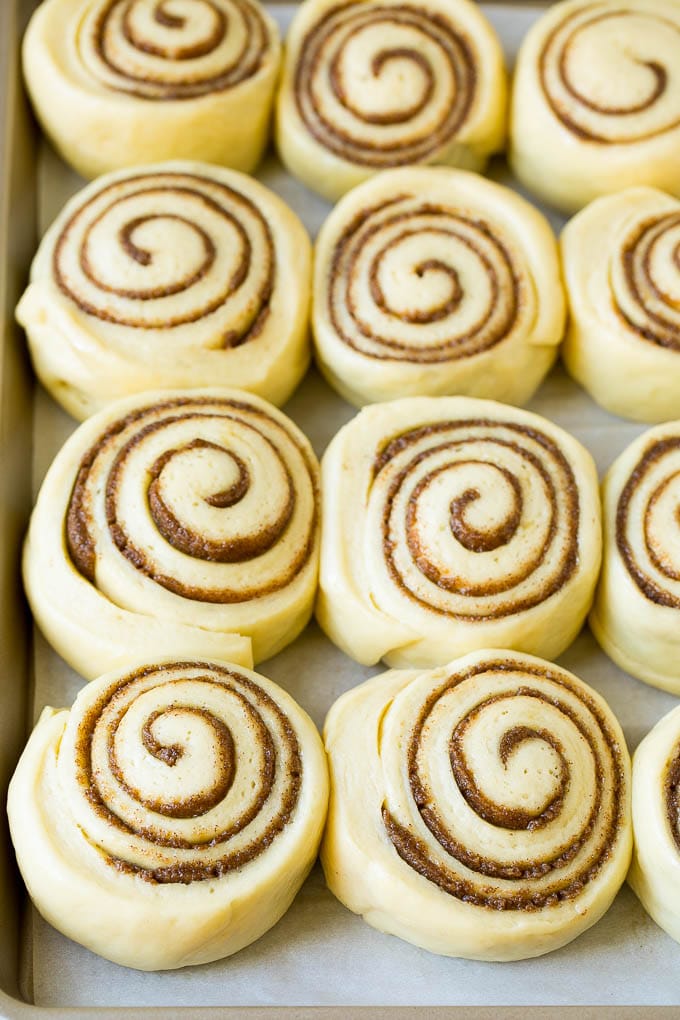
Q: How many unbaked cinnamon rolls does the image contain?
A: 12